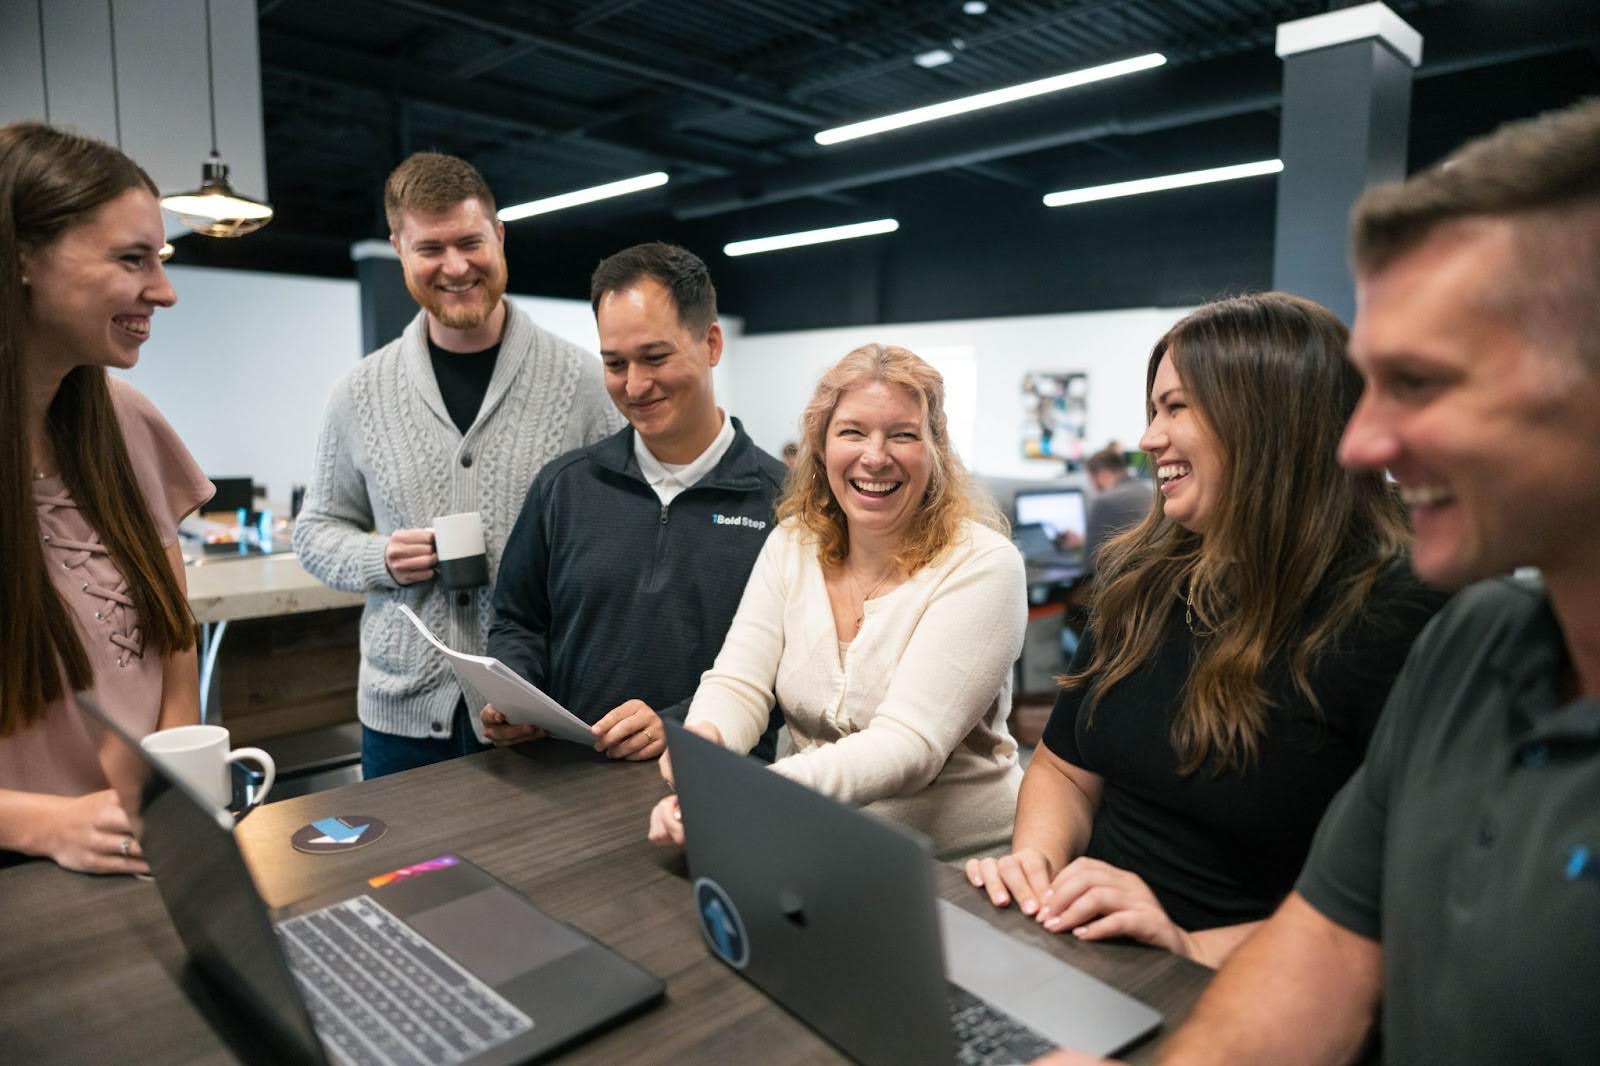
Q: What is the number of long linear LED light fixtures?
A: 4